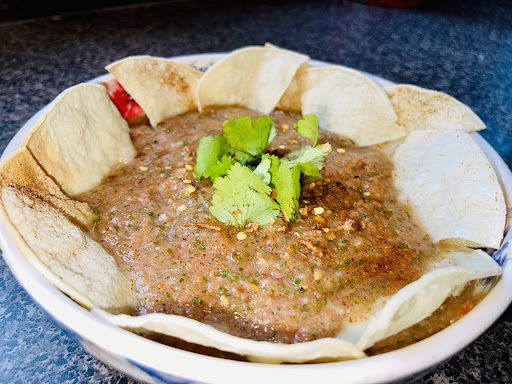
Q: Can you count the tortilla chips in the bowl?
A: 11